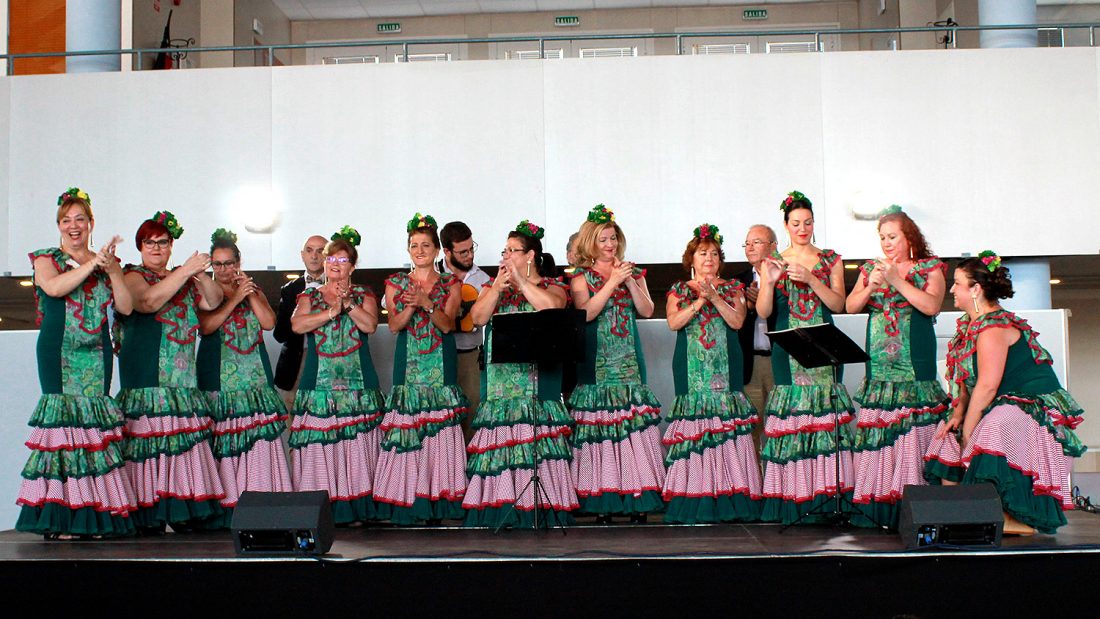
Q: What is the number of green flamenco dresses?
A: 11